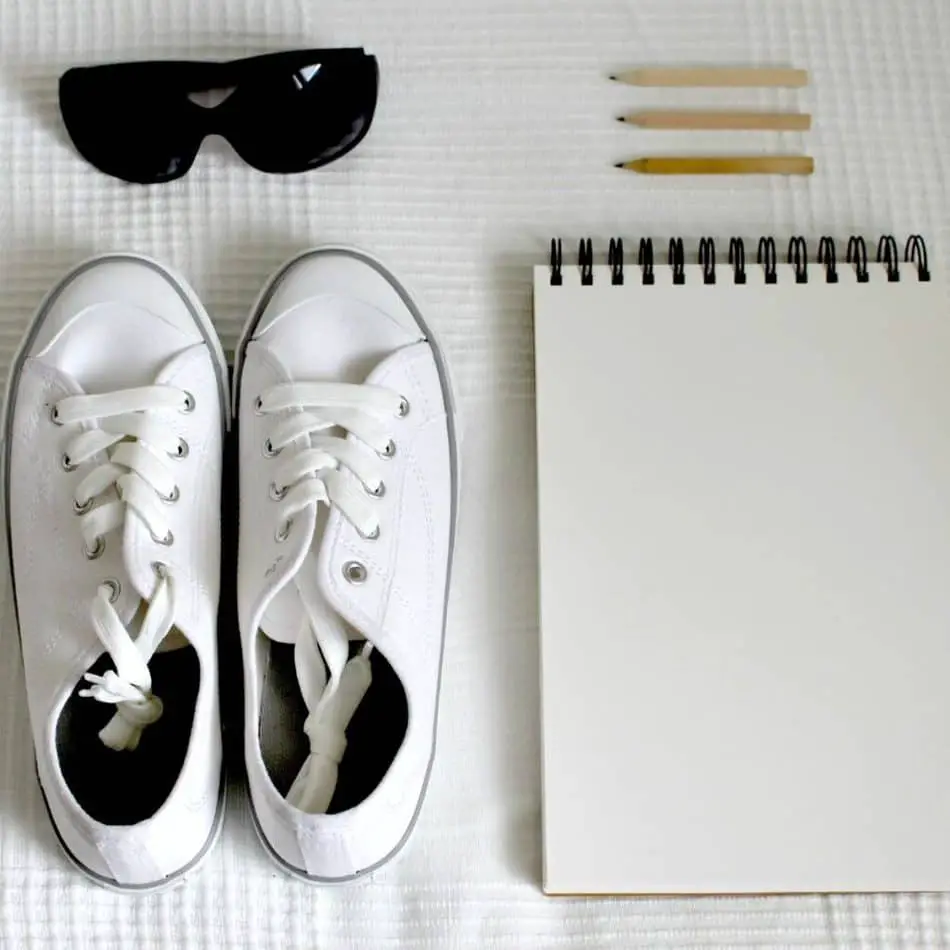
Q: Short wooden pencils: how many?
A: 3